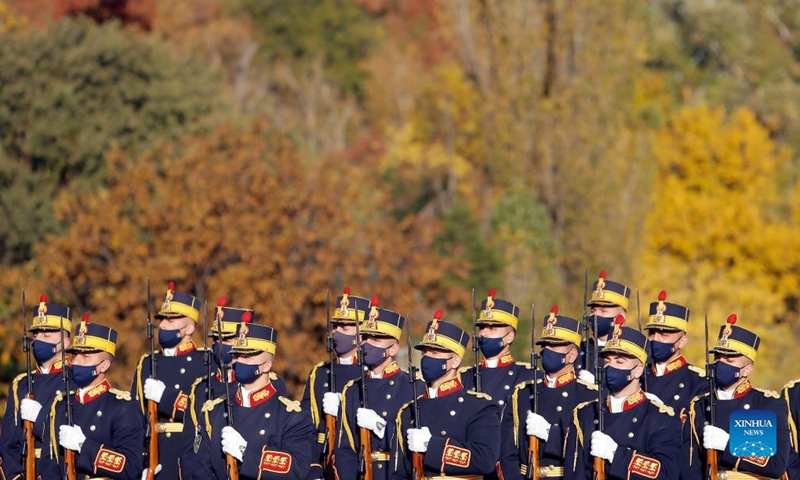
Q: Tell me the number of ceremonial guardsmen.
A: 14